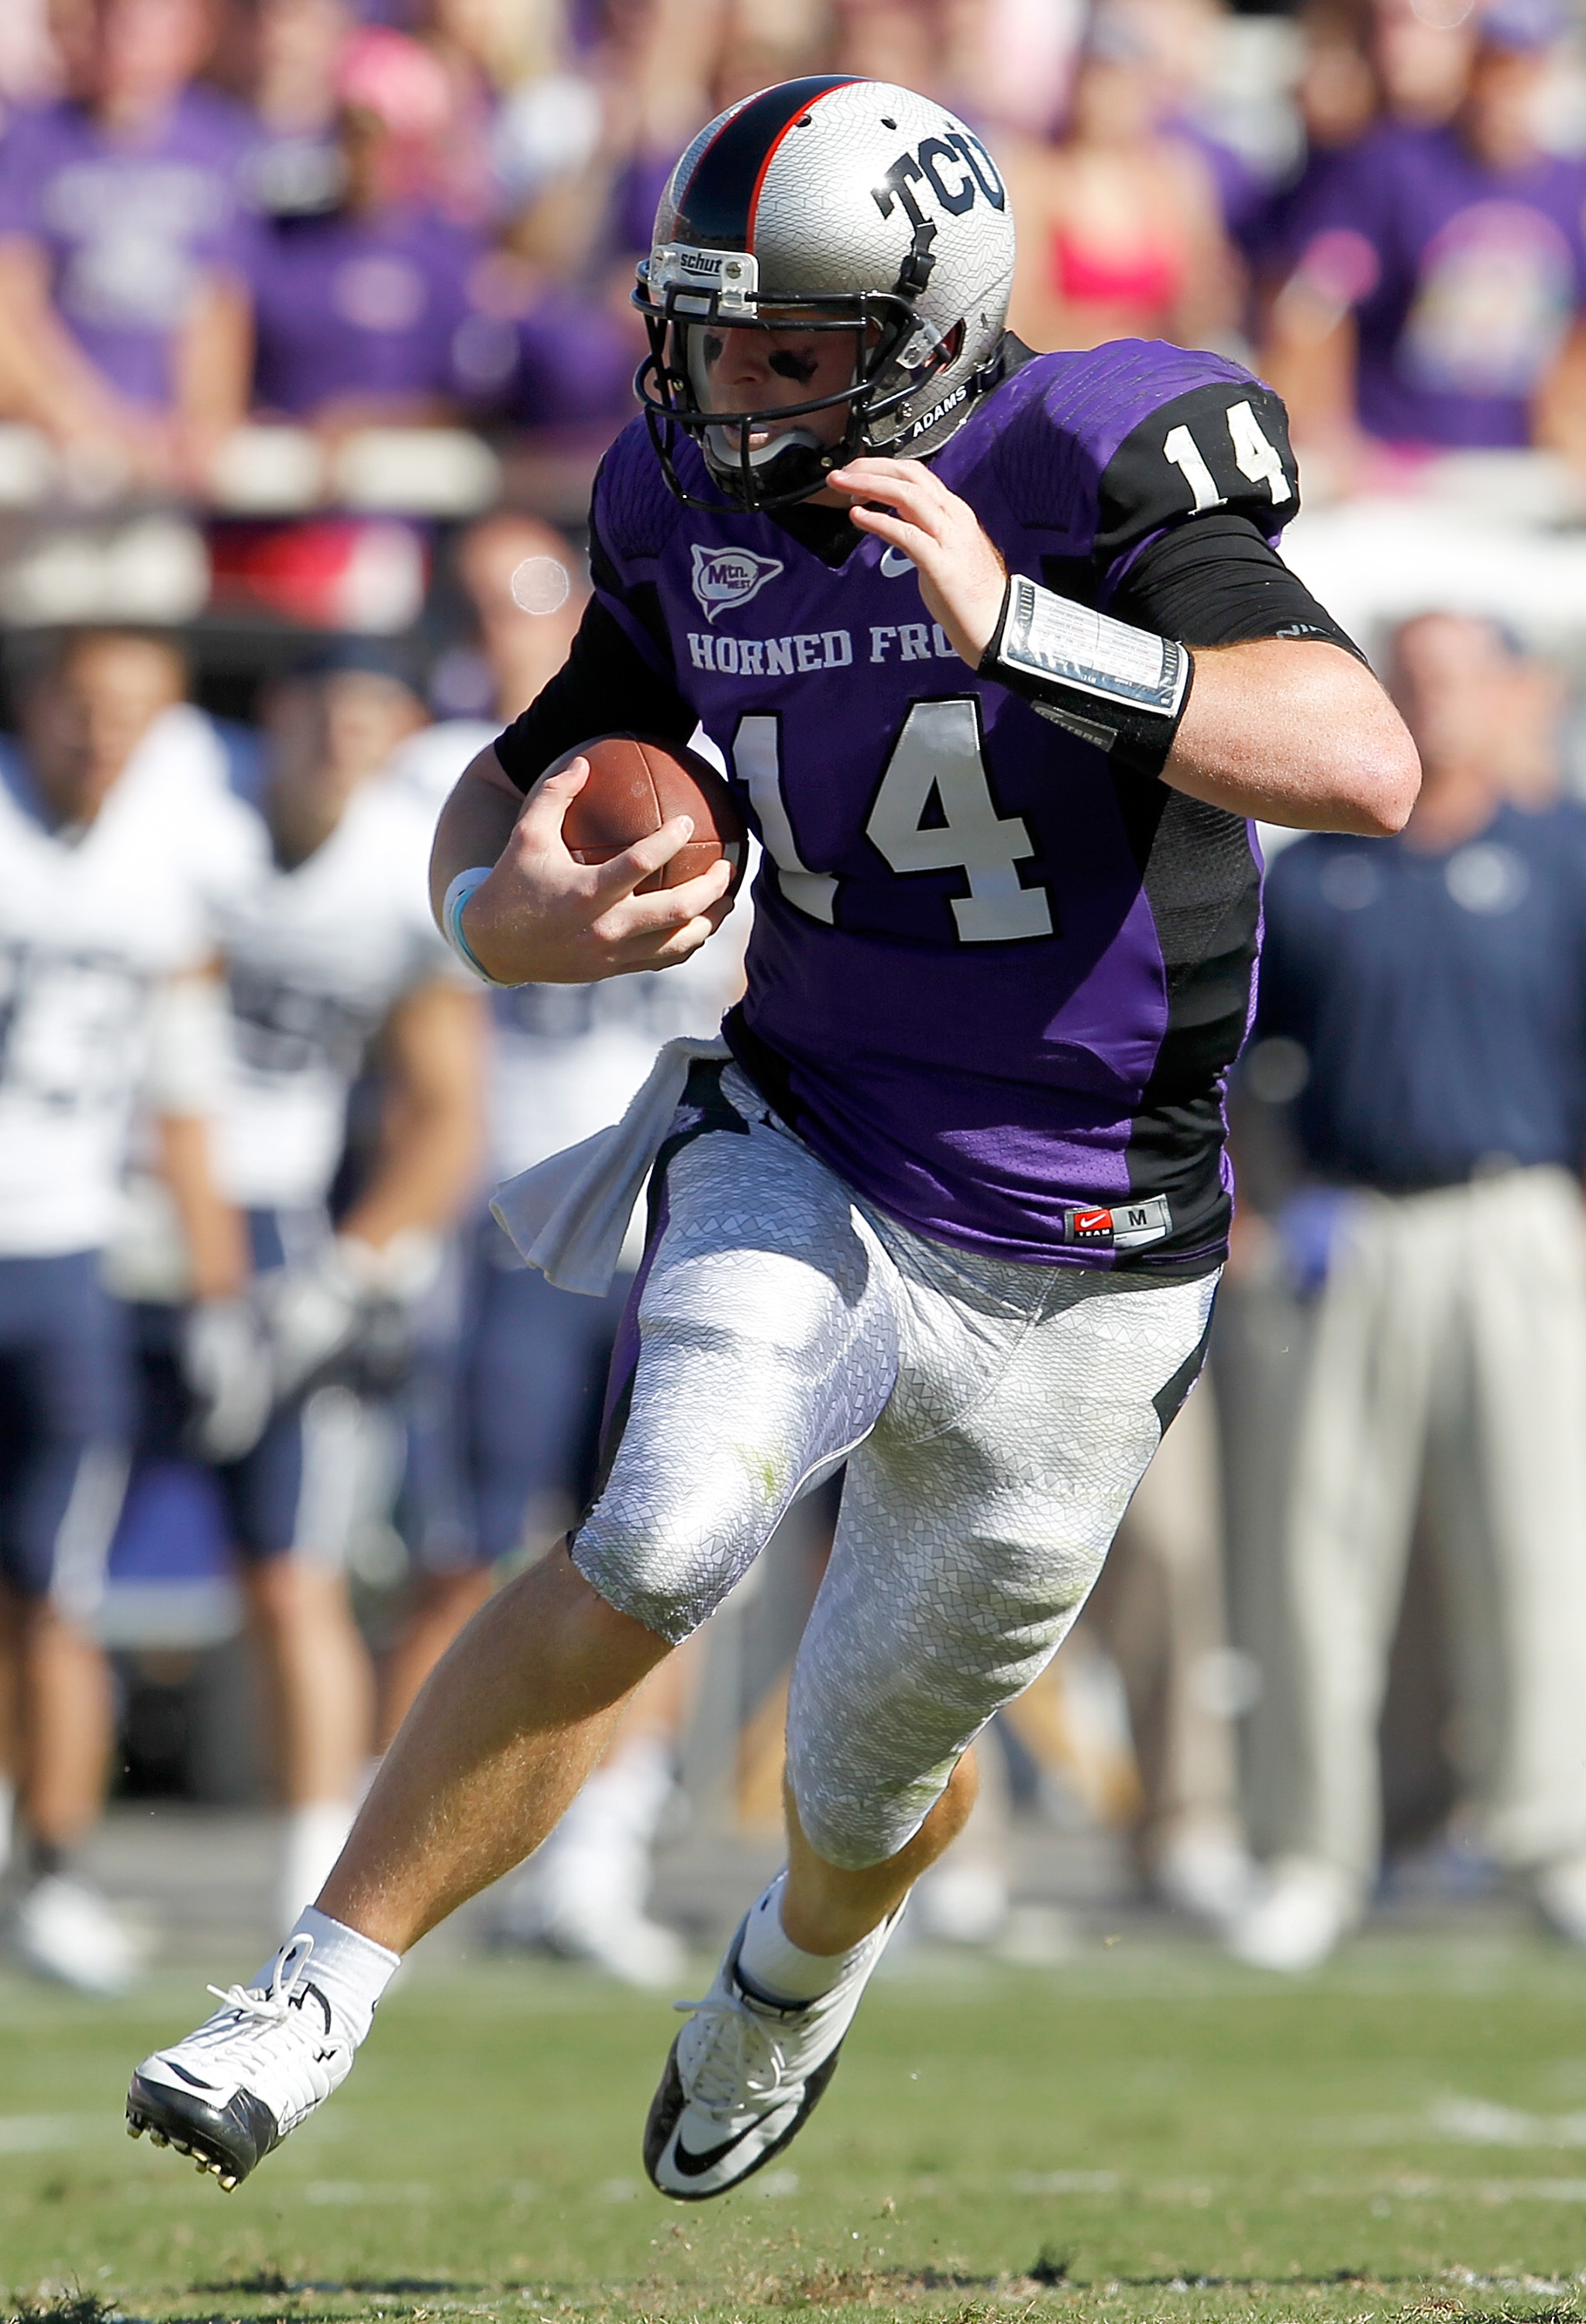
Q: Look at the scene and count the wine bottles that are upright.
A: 0